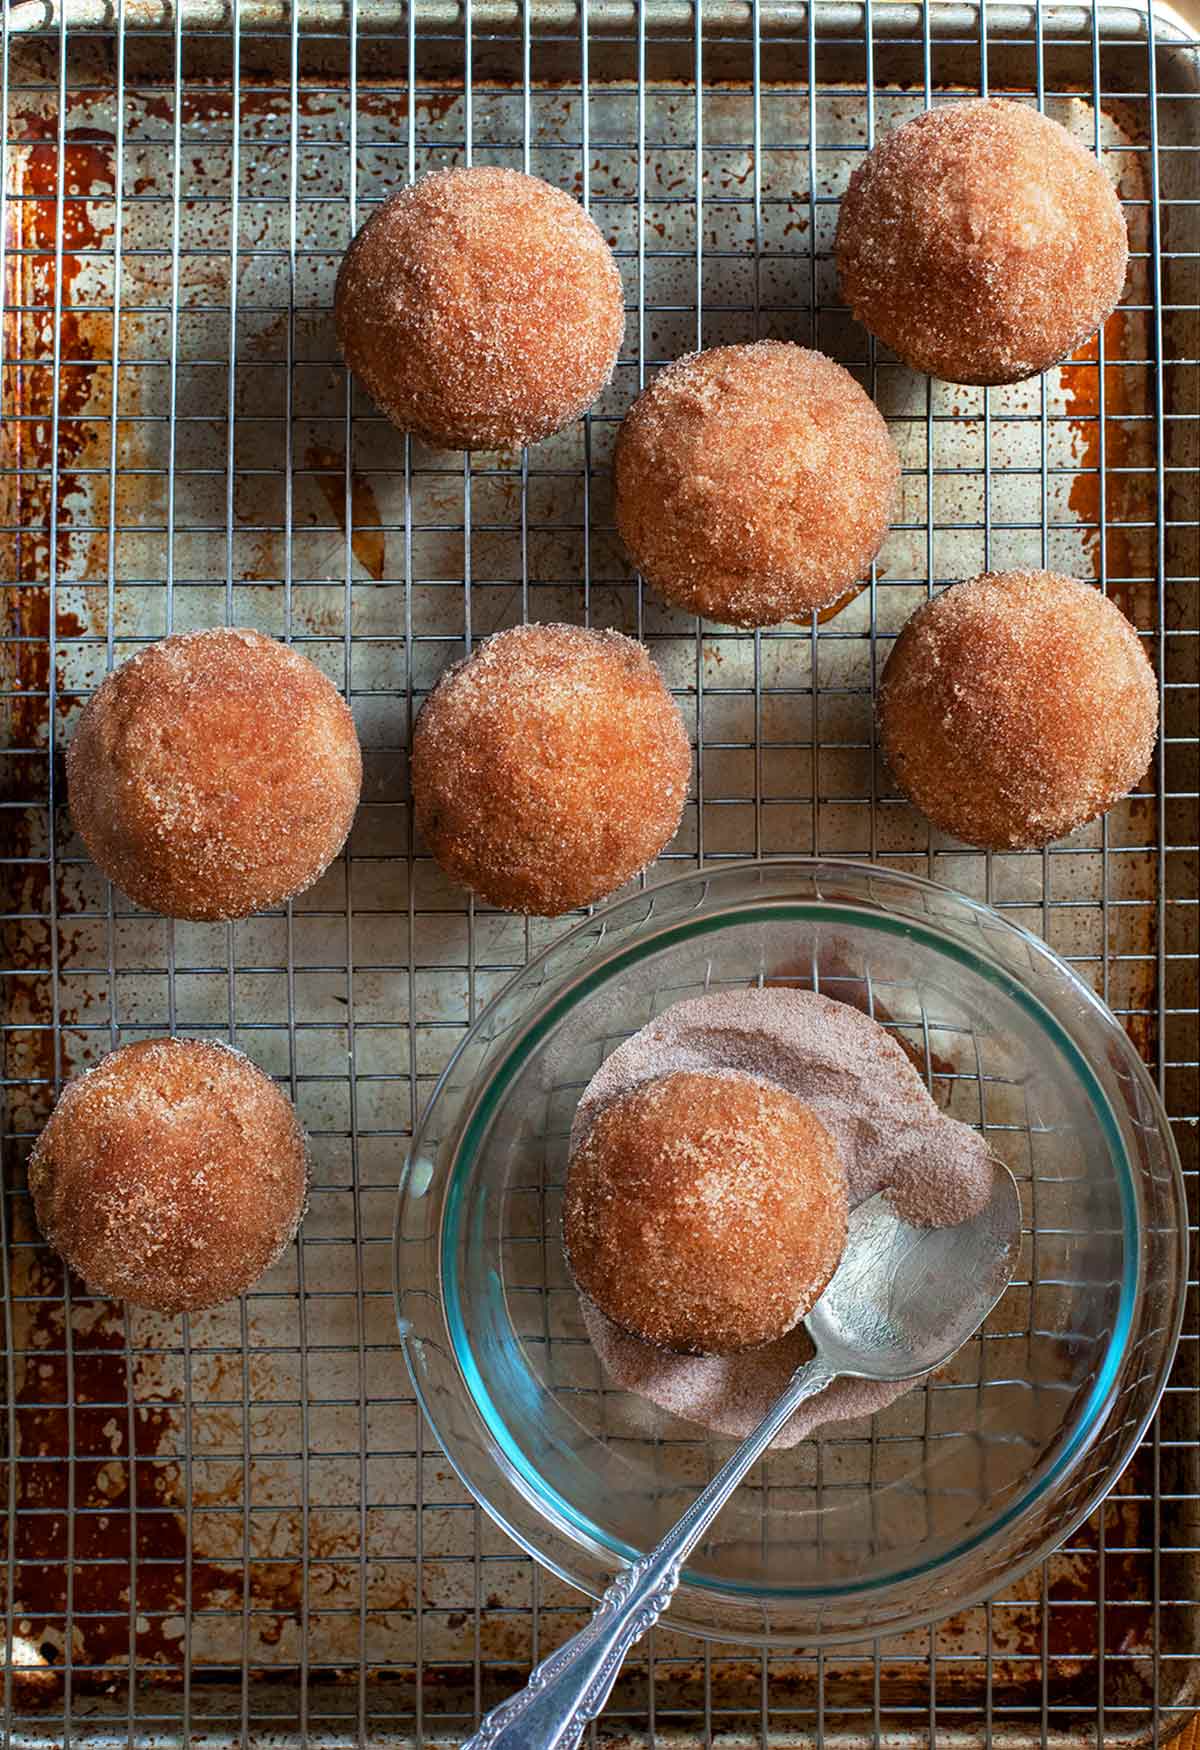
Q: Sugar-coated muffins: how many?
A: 8